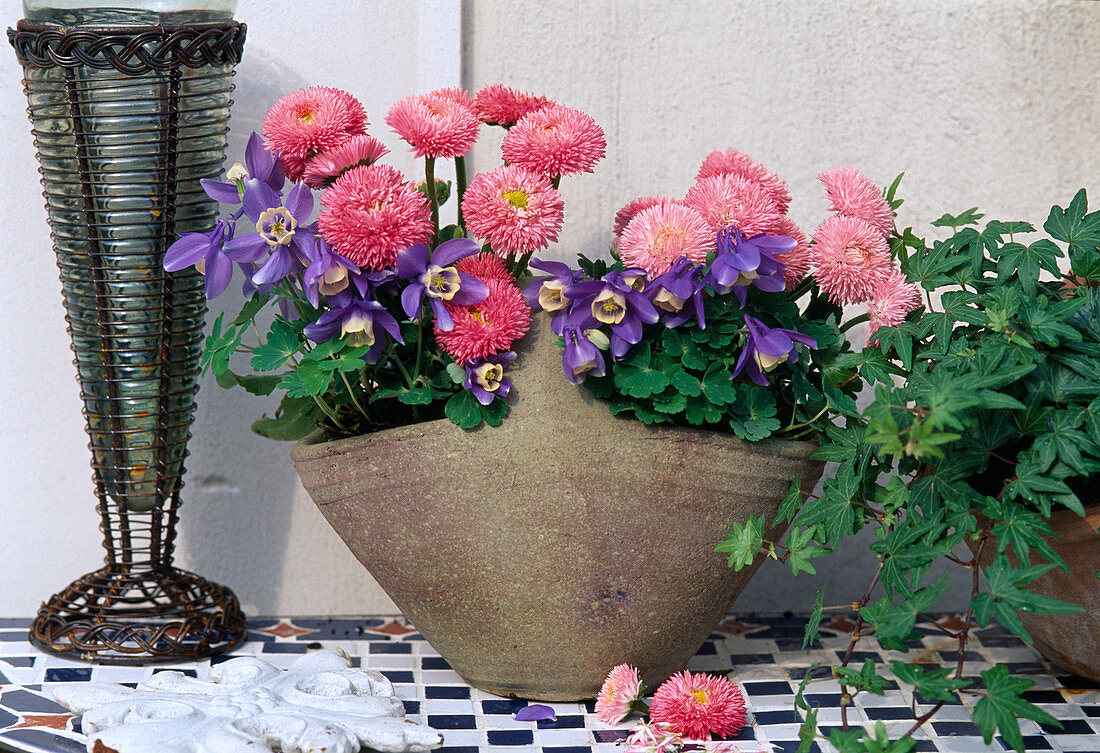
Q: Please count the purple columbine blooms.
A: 14